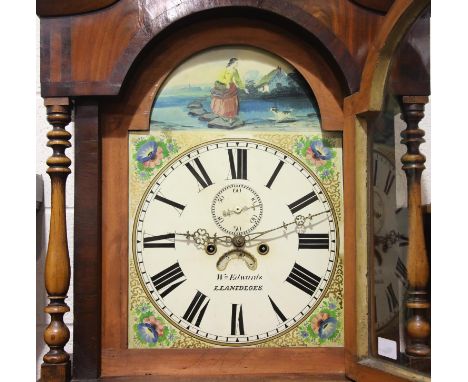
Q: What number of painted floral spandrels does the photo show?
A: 4